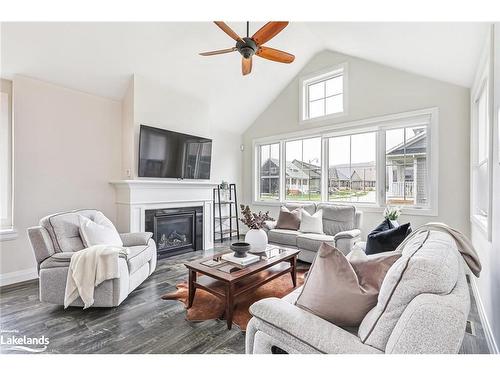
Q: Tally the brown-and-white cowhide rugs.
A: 1